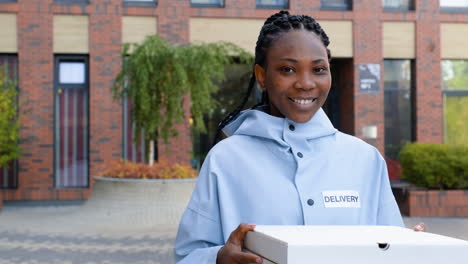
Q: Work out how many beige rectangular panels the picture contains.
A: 6